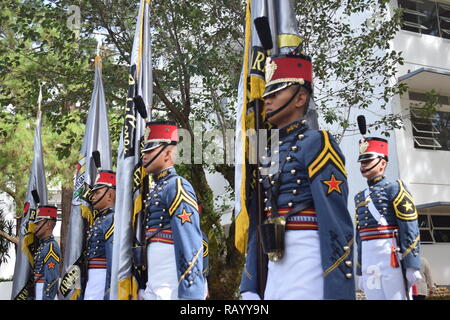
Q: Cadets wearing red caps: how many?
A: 5